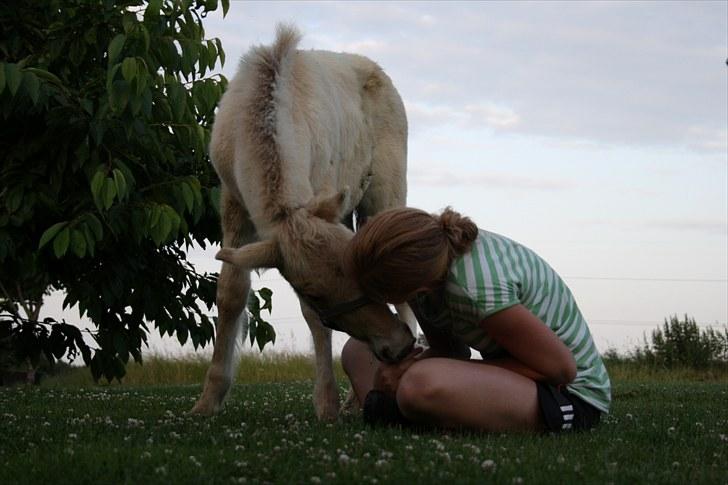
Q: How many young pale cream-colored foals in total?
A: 1